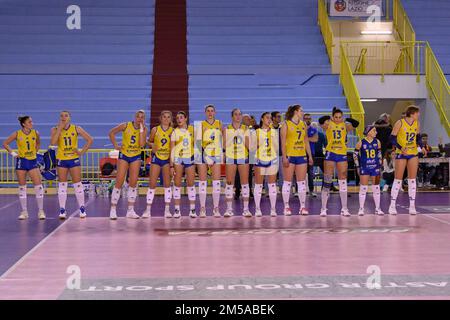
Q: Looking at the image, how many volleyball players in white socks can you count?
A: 12